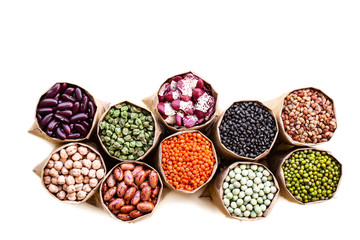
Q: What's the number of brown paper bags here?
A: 10